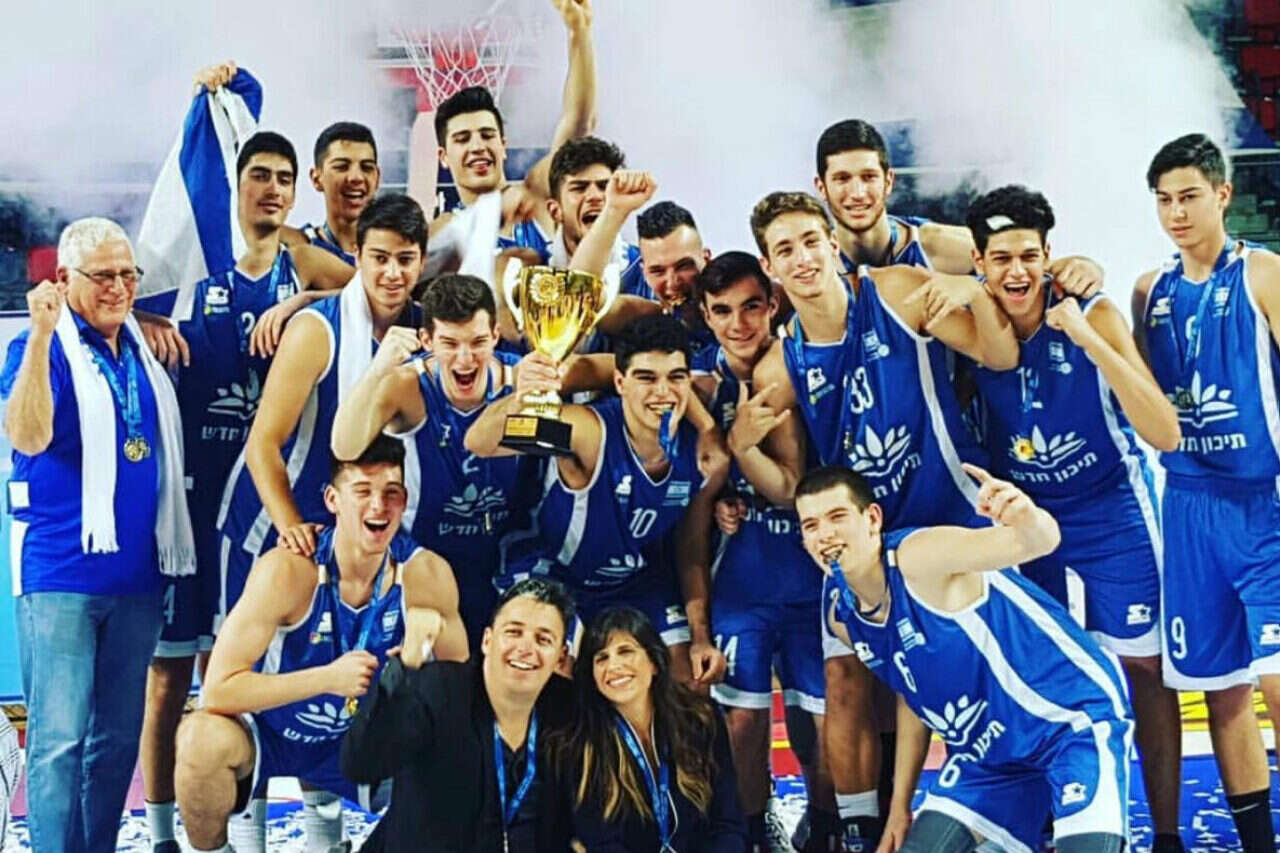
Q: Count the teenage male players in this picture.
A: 15